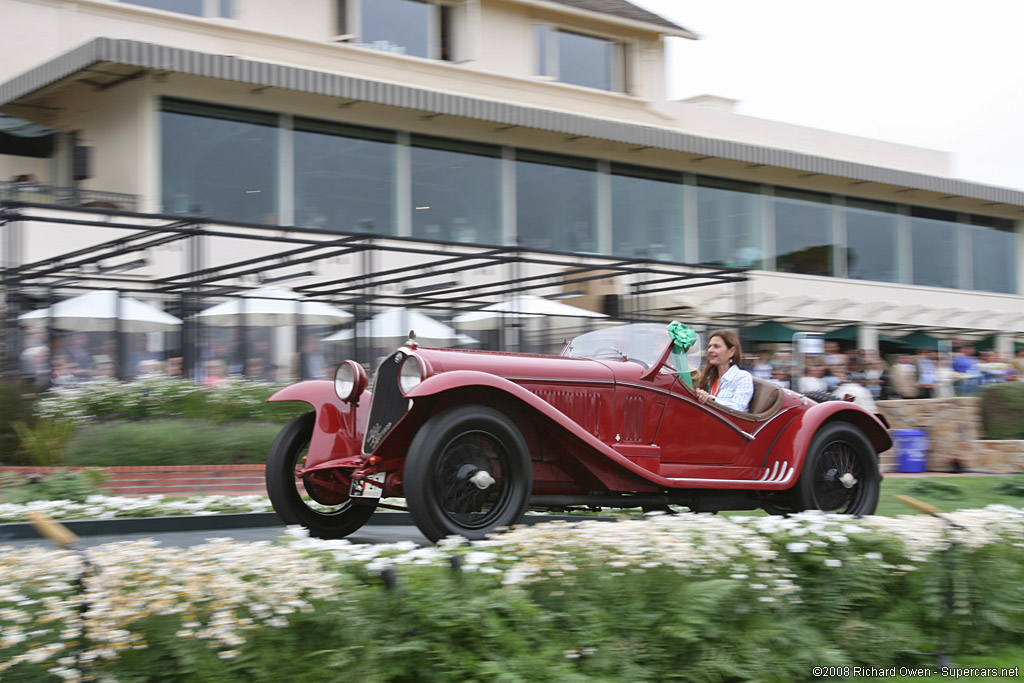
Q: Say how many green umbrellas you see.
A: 4